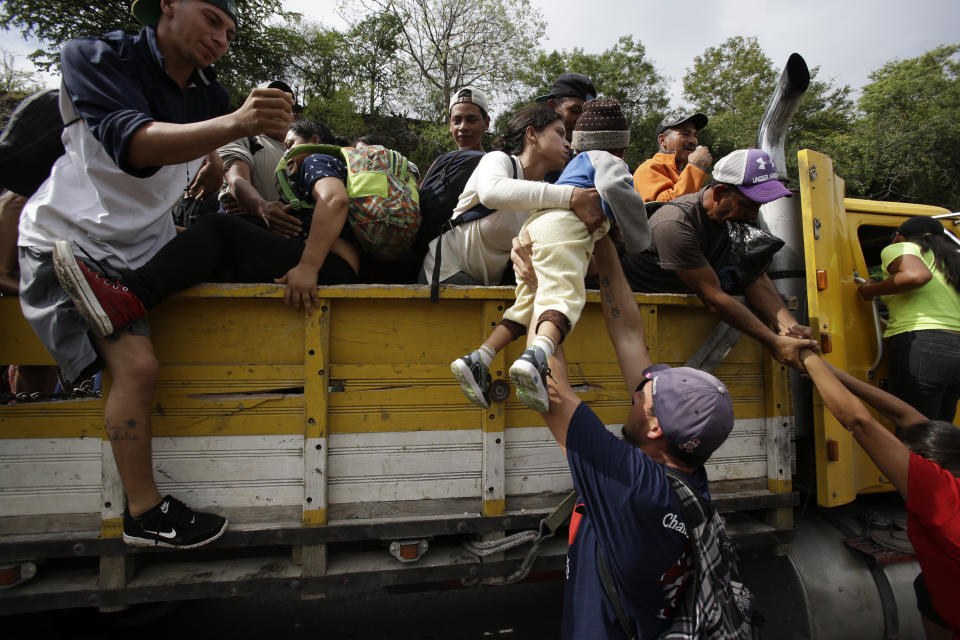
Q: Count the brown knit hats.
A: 1